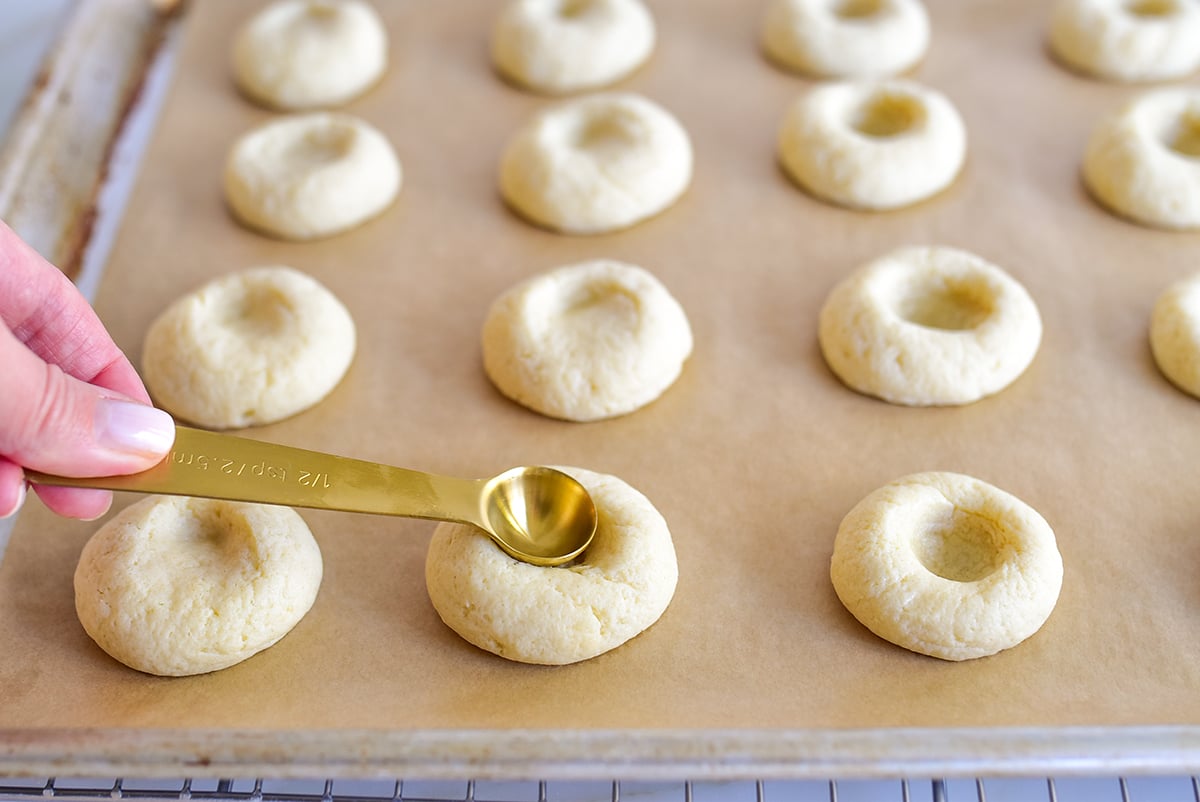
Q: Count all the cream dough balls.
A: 15